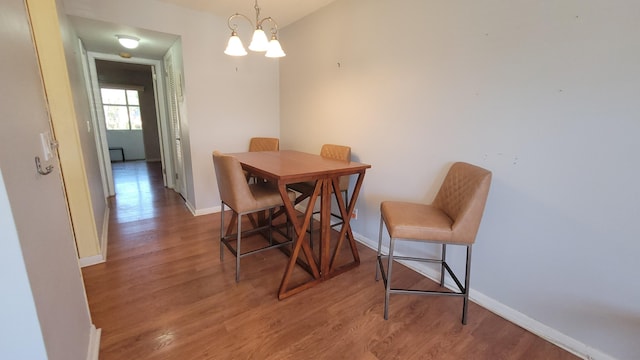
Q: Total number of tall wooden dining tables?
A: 1